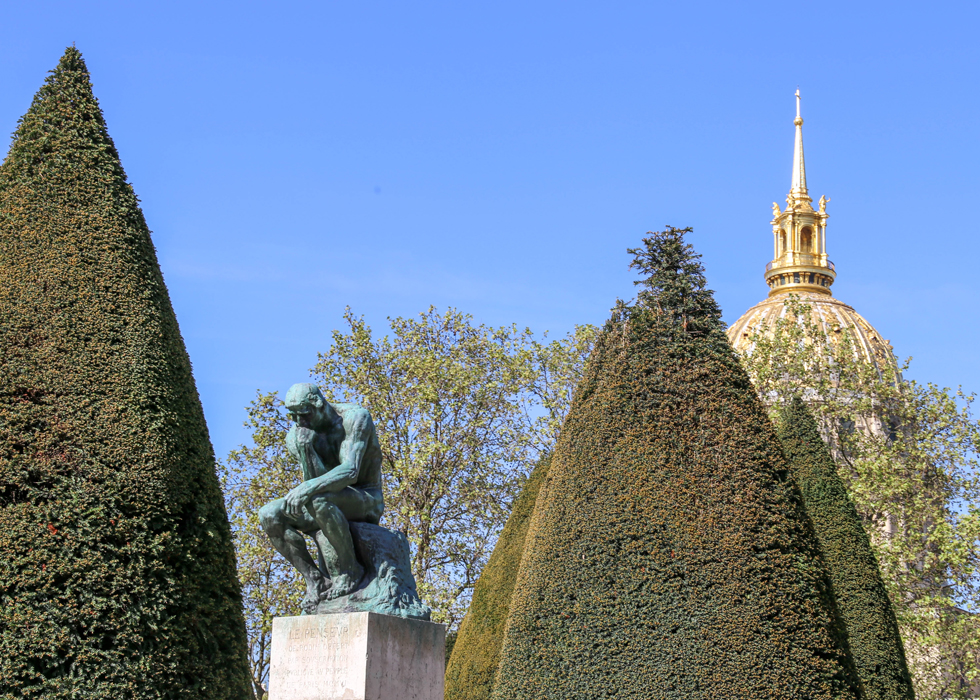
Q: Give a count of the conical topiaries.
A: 4